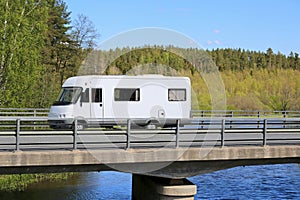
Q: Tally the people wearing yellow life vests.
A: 0